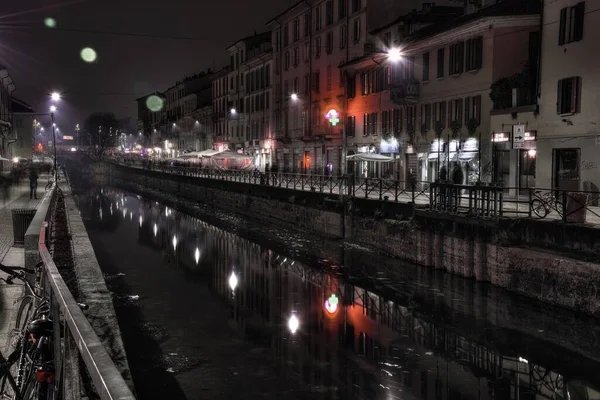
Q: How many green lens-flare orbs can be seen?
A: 3